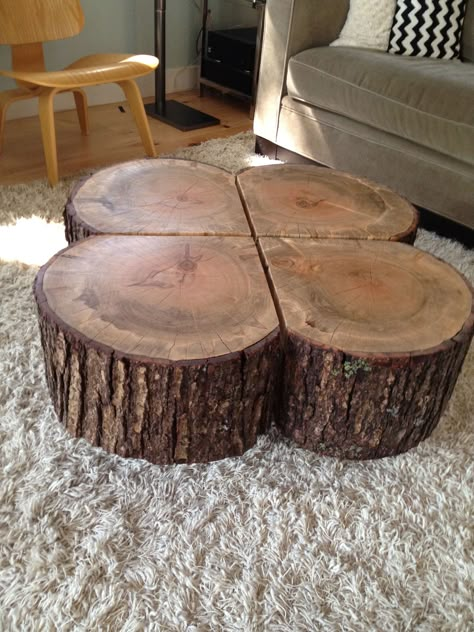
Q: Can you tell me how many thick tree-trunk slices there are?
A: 4